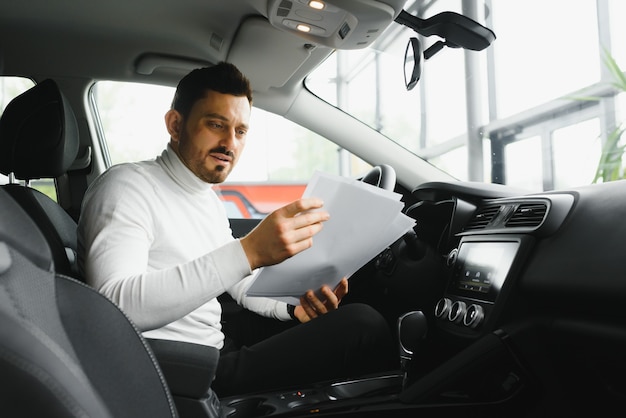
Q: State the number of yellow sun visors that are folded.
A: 0